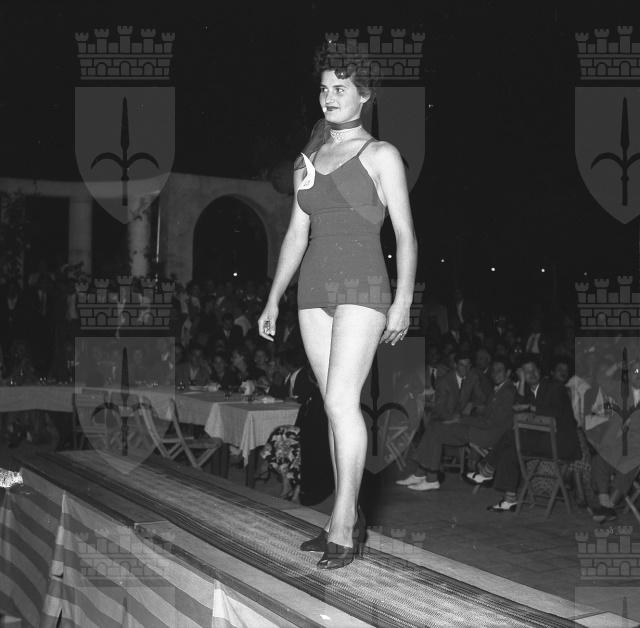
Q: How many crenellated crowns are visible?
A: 9